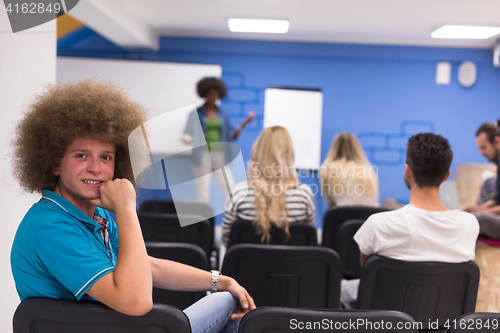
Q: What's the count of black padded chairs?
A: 11